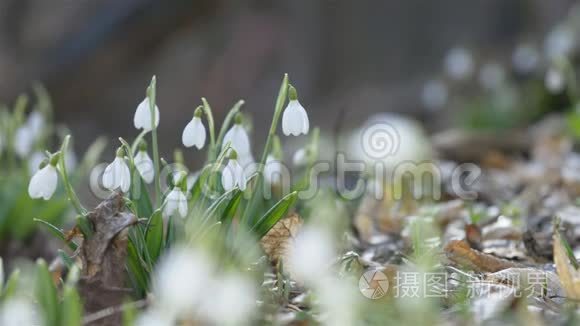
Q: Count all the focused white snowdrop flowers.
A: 9